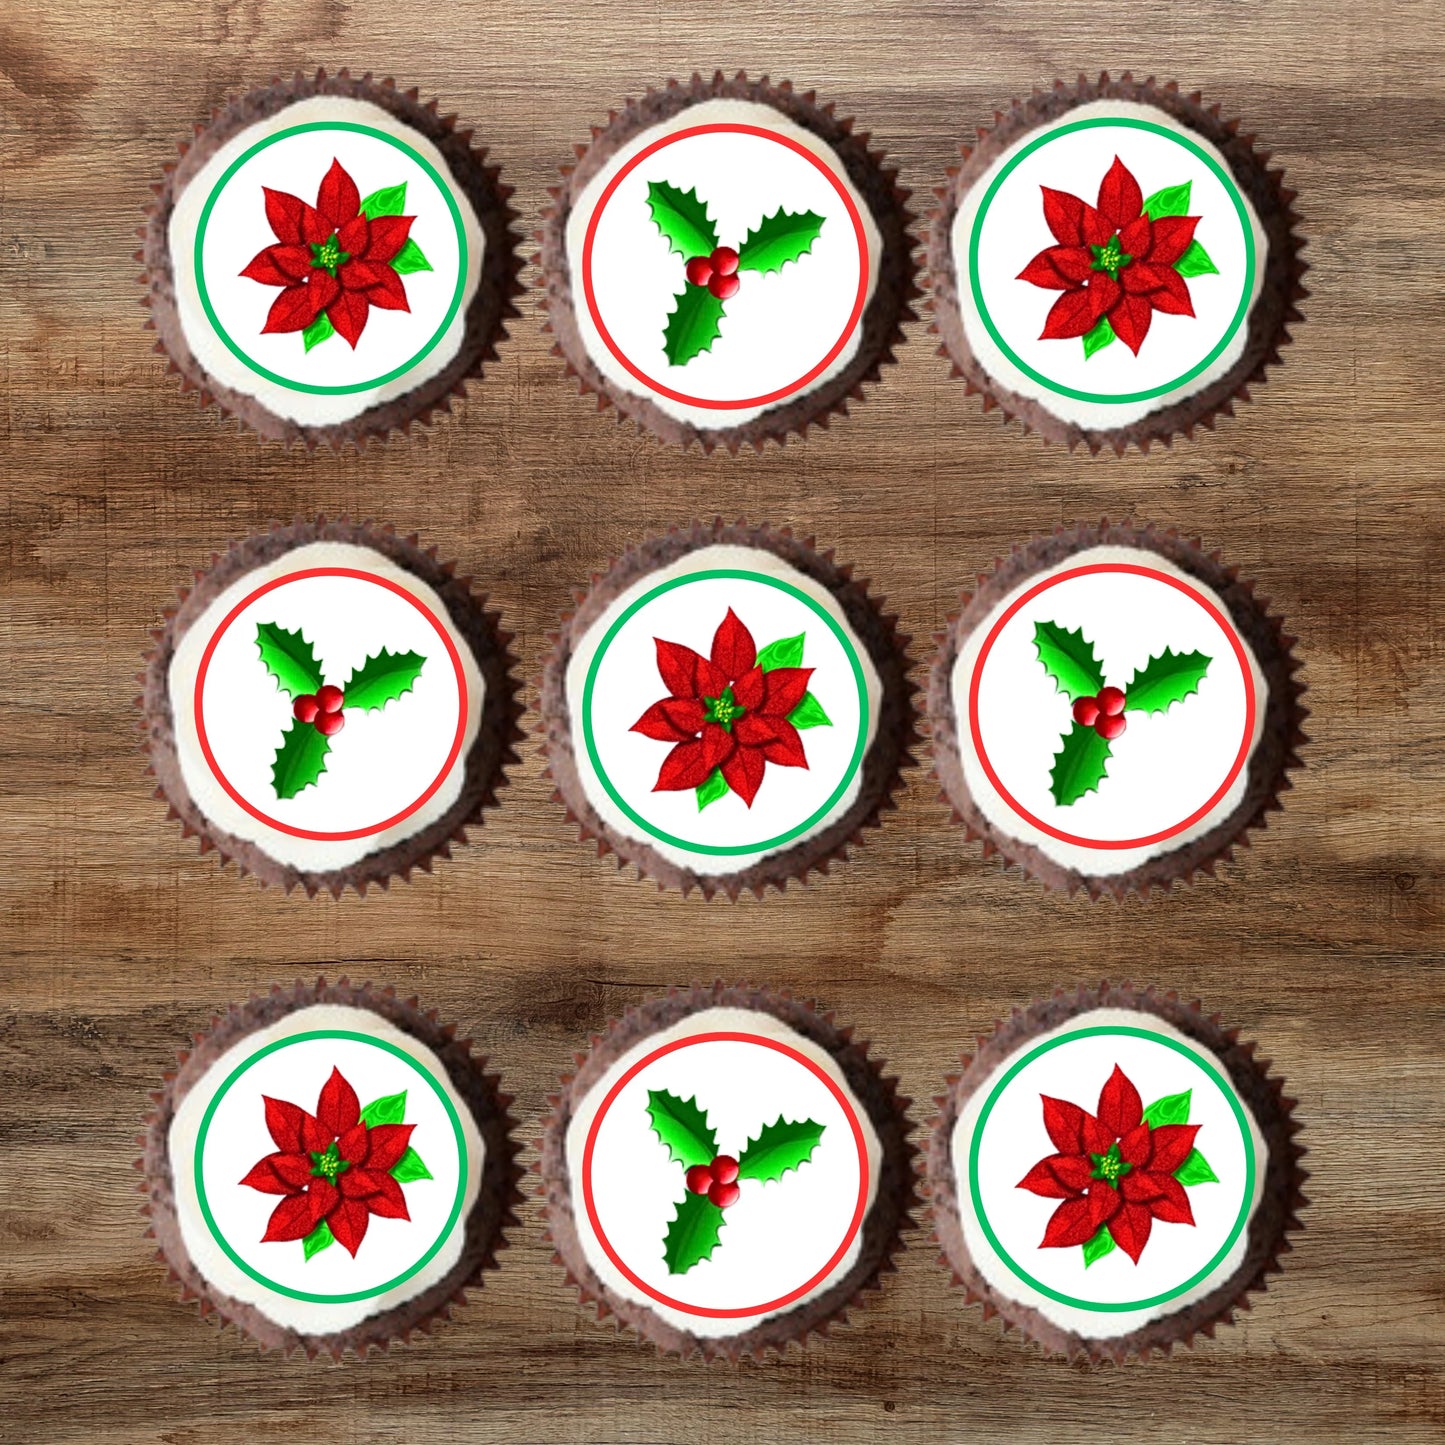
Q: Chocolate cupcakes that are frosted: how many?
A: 9